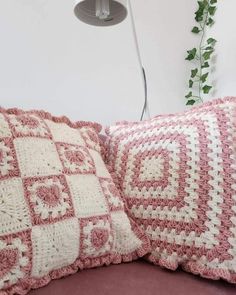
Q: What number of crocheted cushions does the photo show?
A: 2